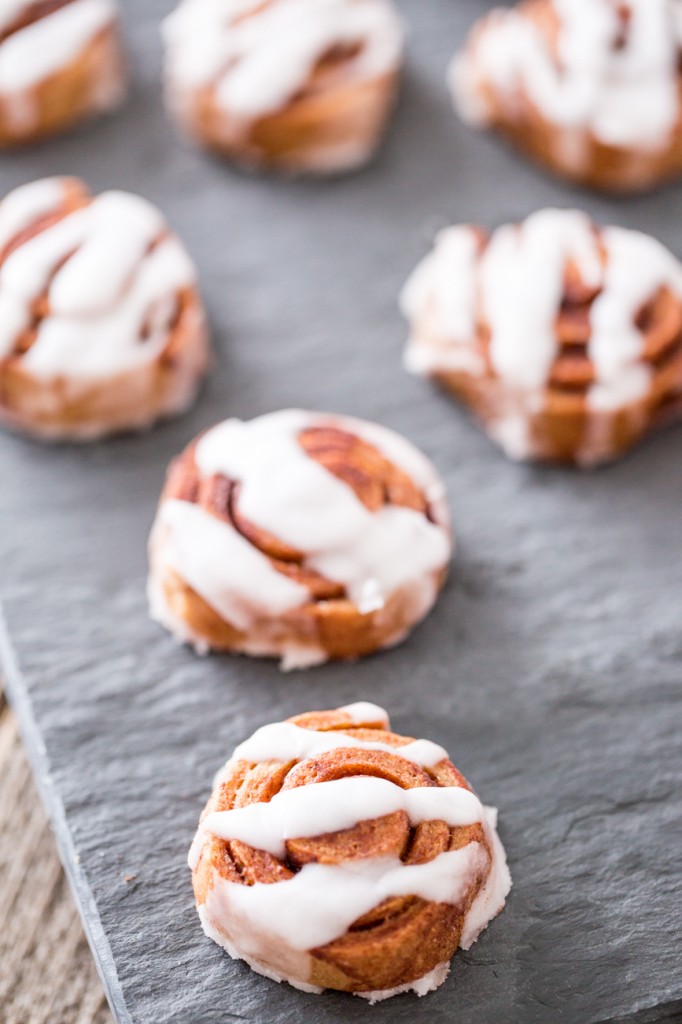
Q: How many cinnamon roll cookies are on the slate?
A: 7